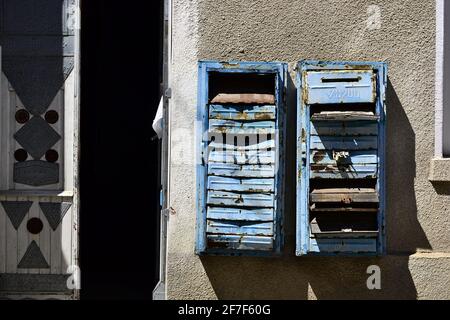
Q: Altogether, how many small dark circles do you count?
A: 5